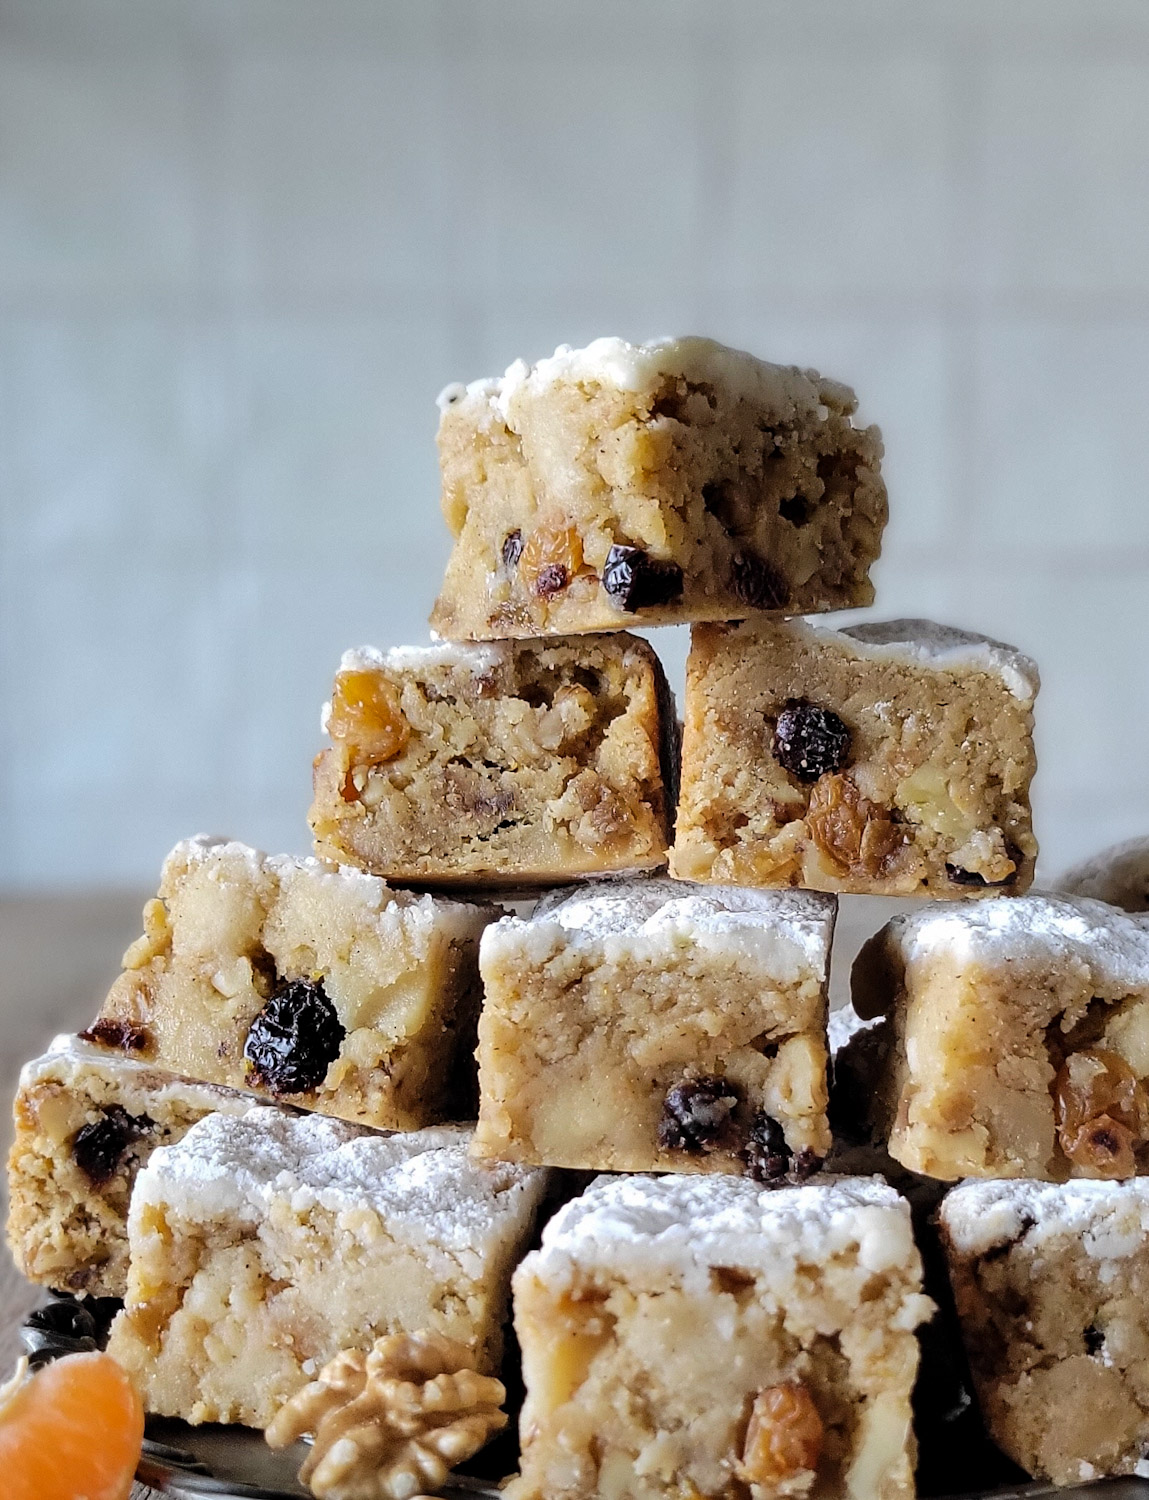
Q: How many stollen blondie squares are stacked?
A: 10